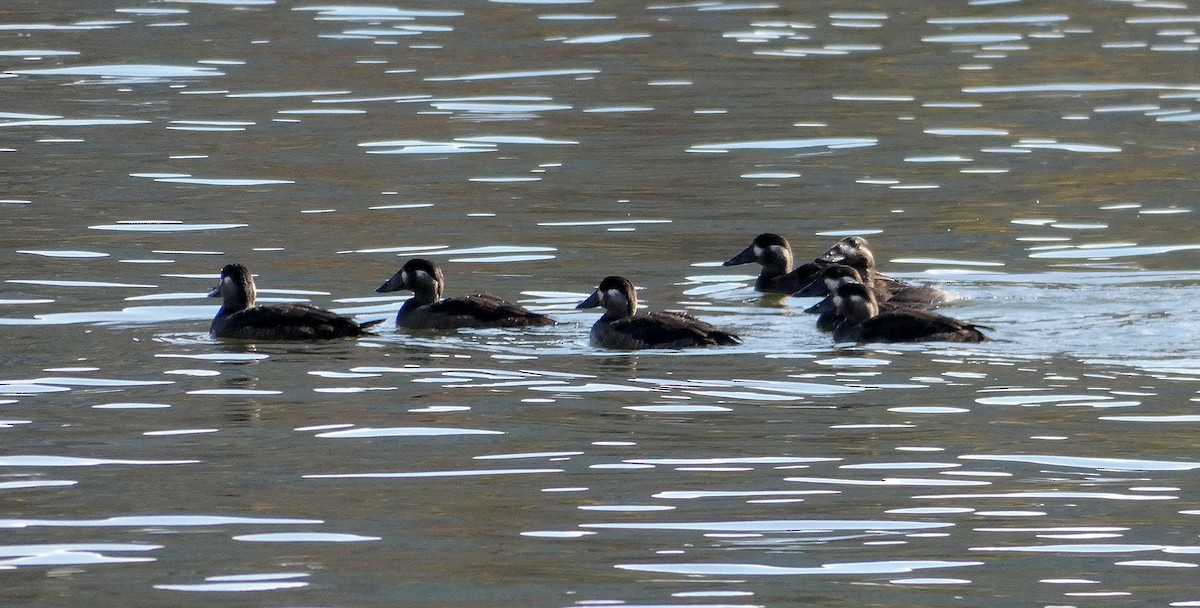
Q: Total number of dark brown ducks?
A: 7